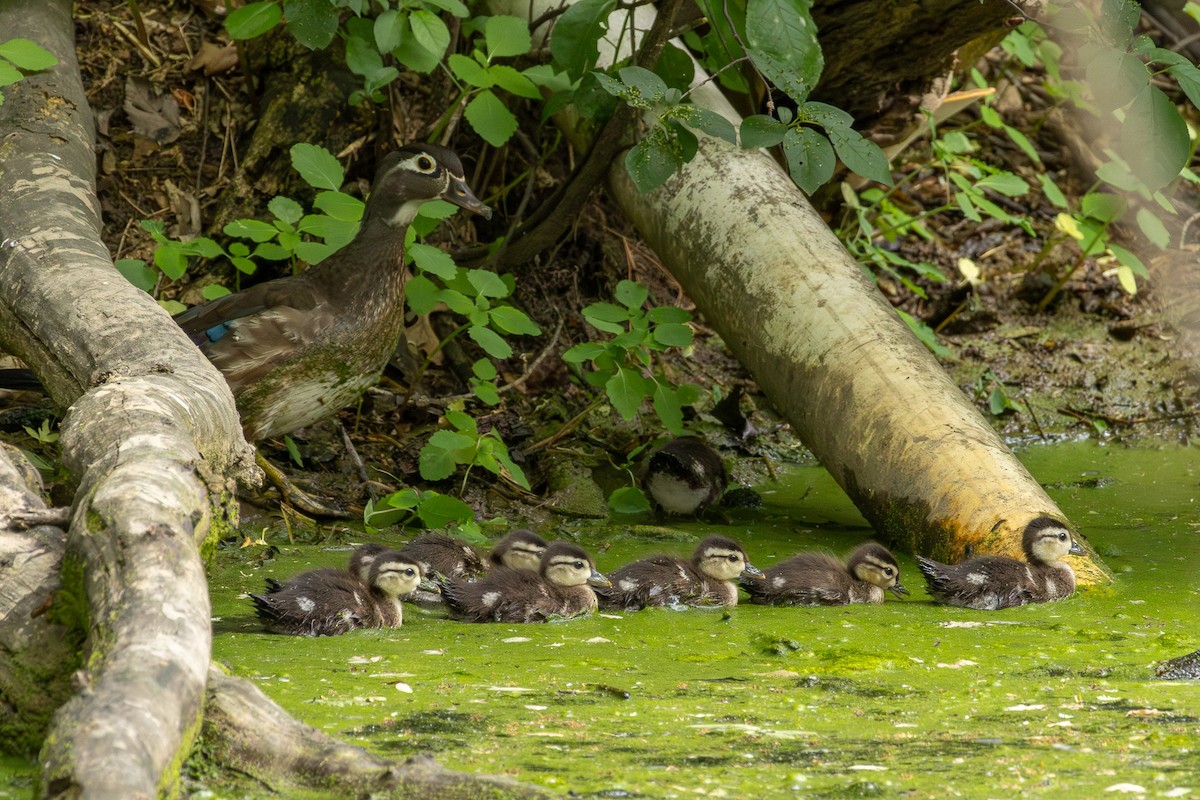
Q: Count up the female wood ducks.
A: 1